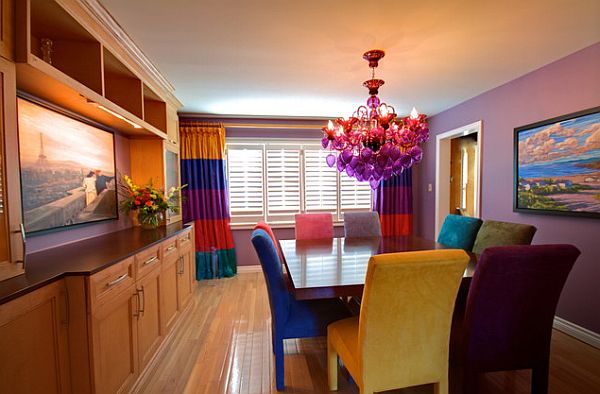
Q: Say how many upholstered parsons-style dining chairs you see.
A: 8